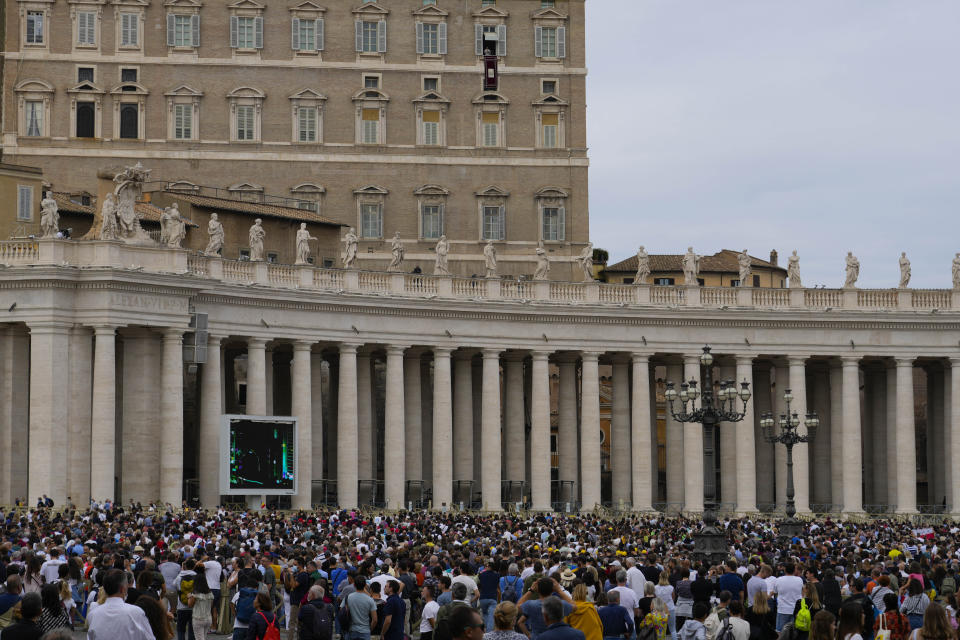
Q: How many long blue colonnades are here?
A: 0